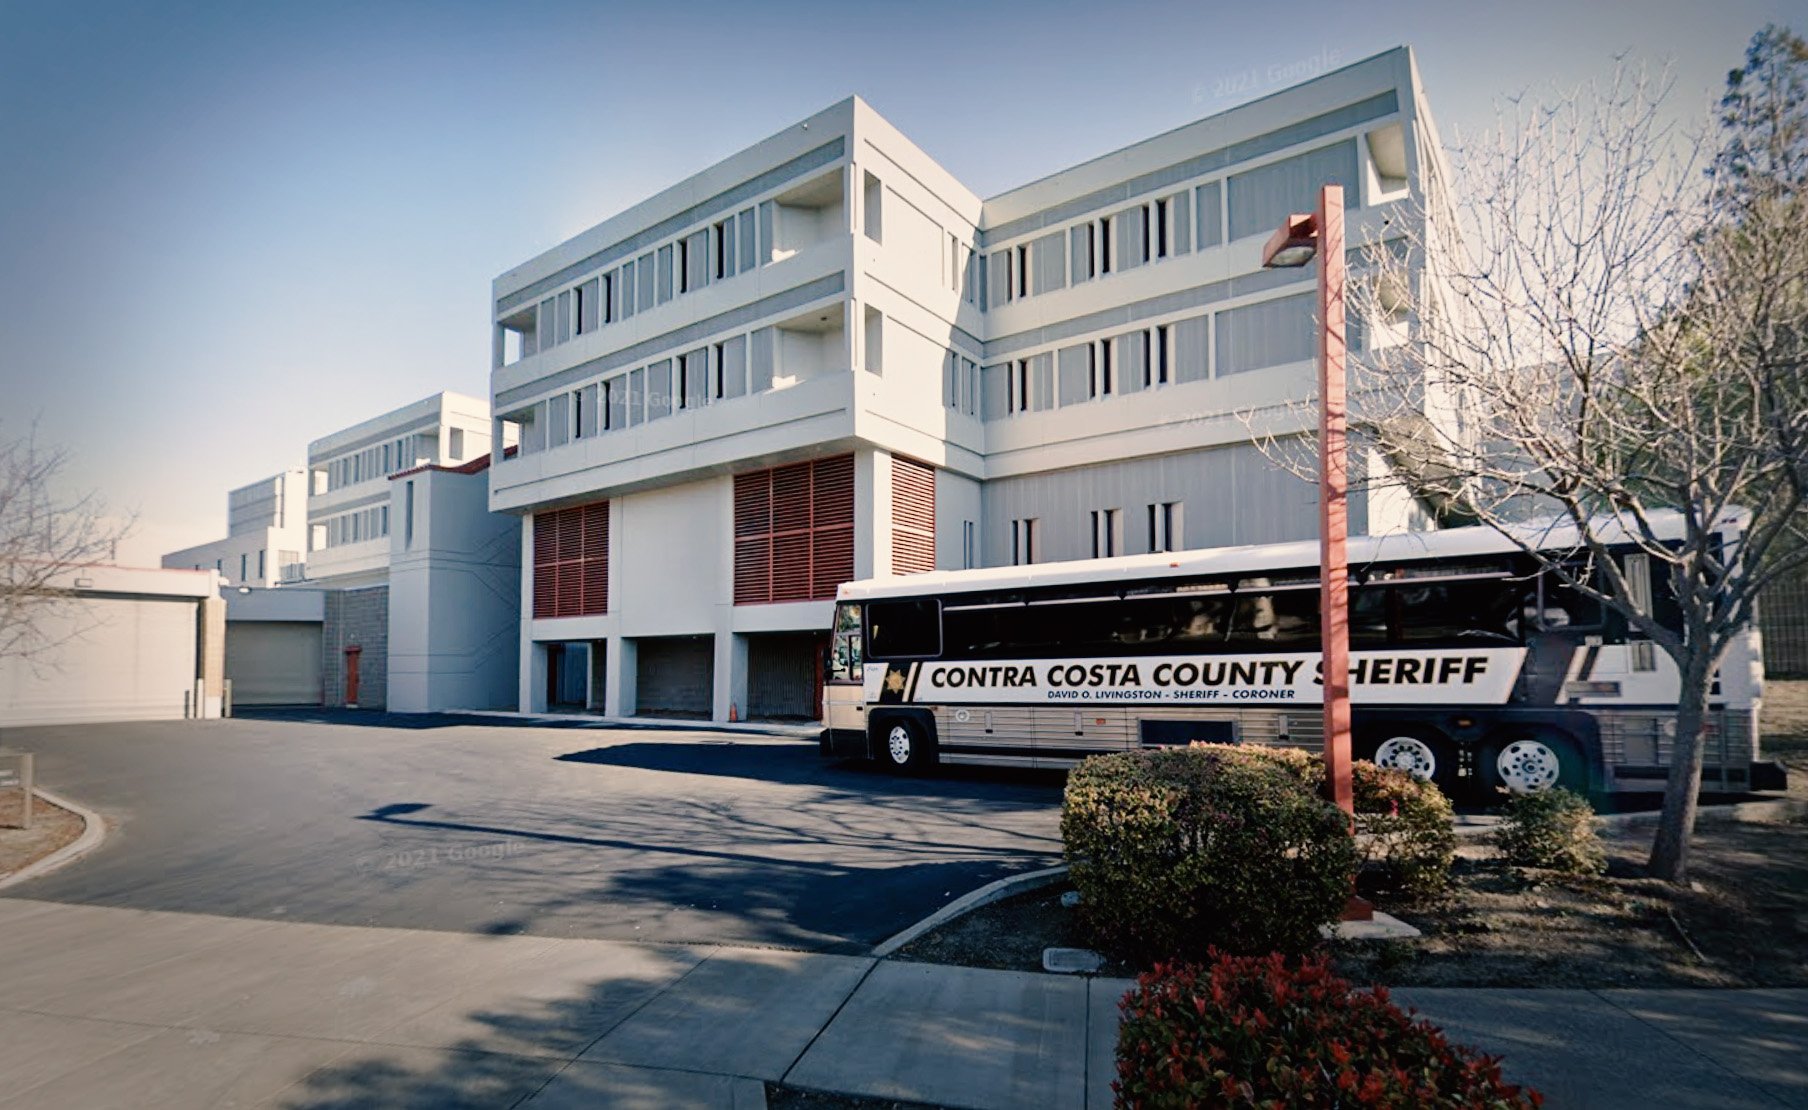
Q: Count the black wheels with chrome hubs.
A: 3